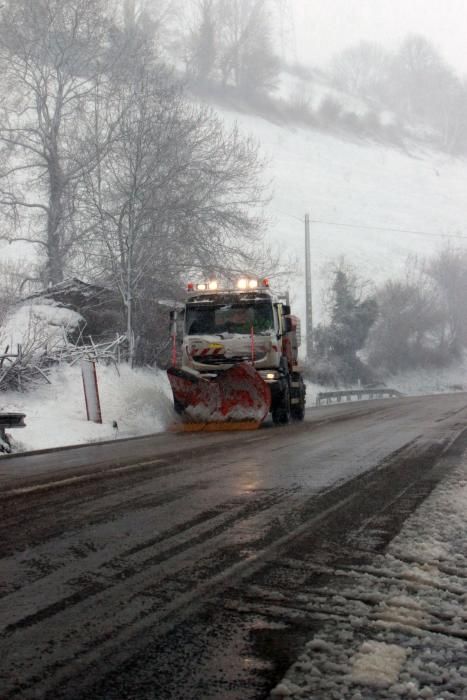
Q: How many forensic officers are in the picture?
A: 0